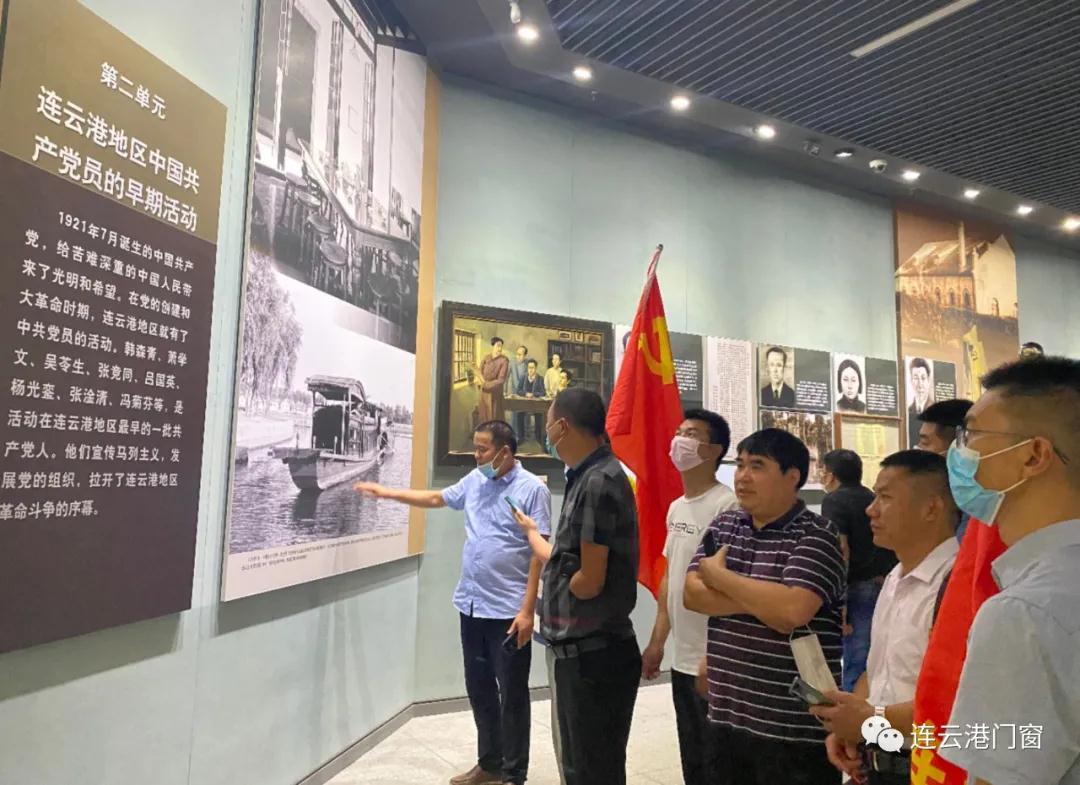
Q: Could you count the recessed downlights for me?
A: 9